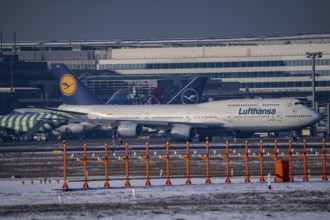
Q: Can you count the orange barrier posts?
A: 15